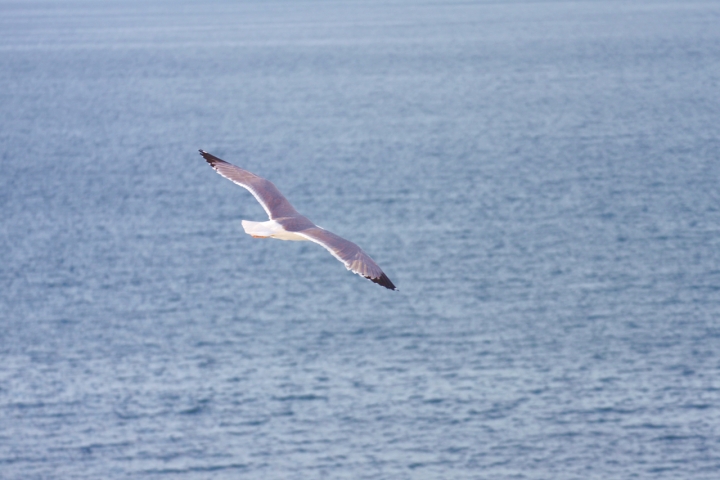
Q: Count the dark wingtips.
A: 2